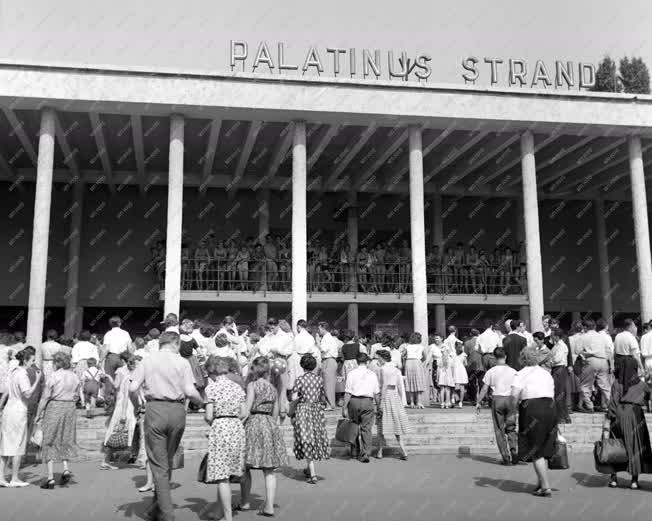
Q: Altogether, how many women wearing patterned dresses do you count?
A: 3